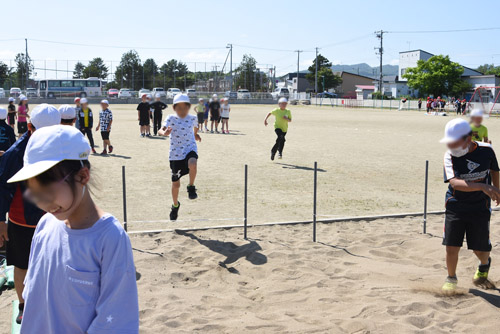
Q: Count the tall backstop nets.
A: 1